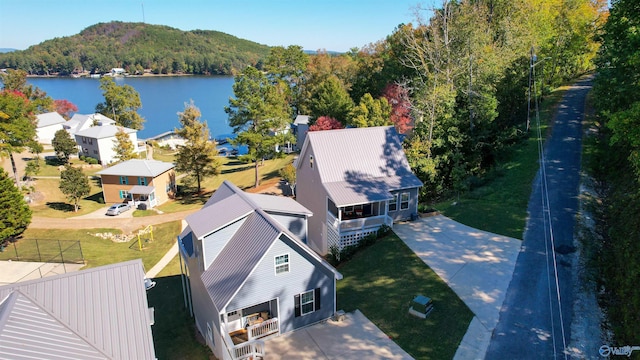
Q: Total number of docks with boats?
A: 1